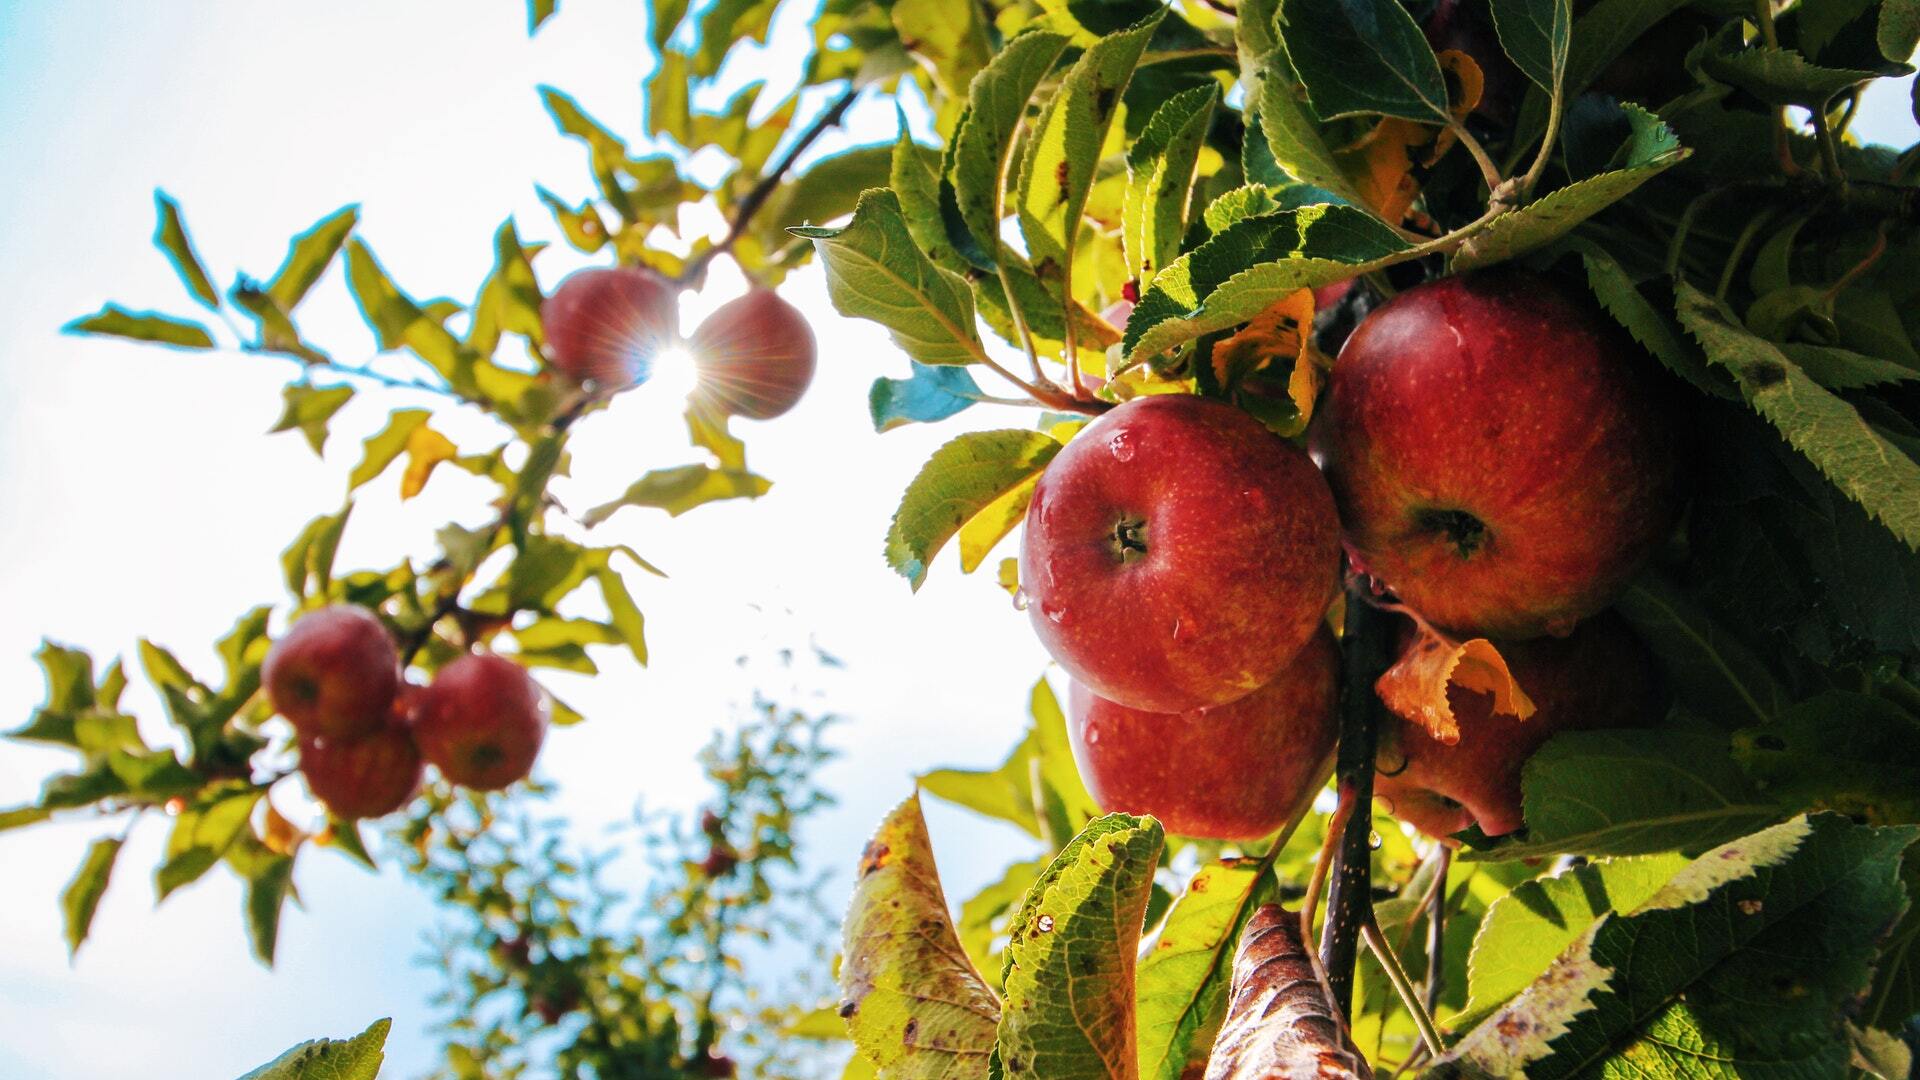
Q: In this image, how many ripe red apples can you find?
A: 9